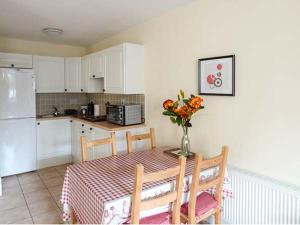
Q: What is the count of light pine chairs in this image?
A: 4